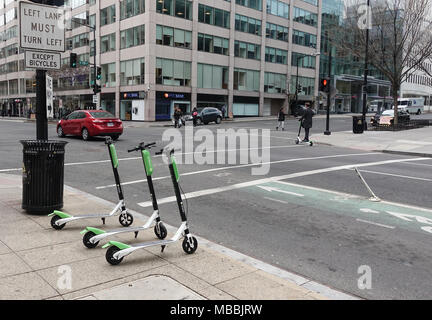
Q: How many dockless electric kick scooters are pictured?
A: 4